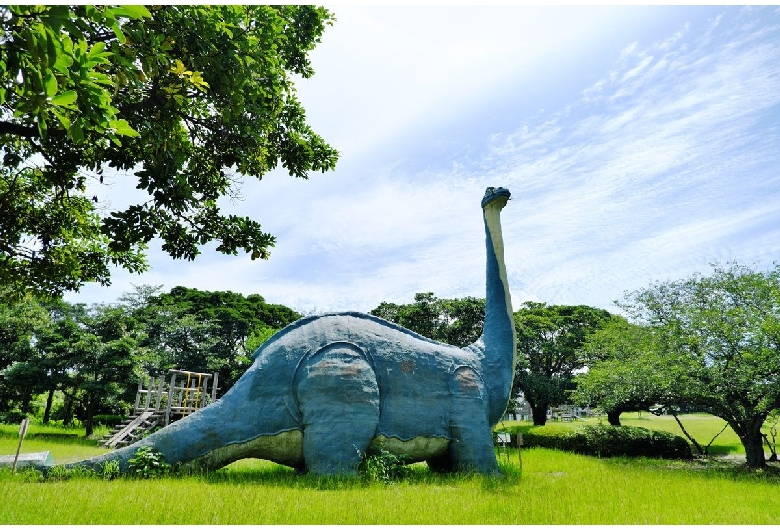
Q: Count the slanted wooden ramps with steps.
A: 1